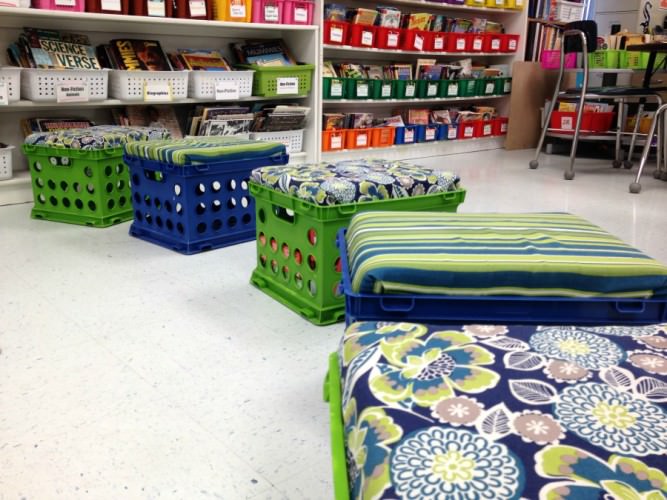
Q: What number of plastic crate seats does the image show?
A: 5